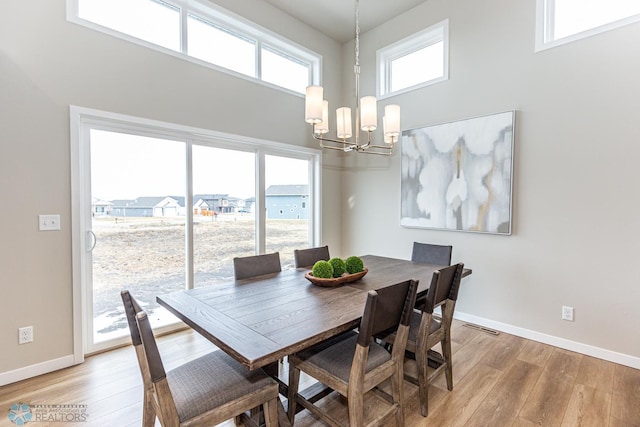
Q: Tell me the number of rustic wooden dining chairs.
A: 6